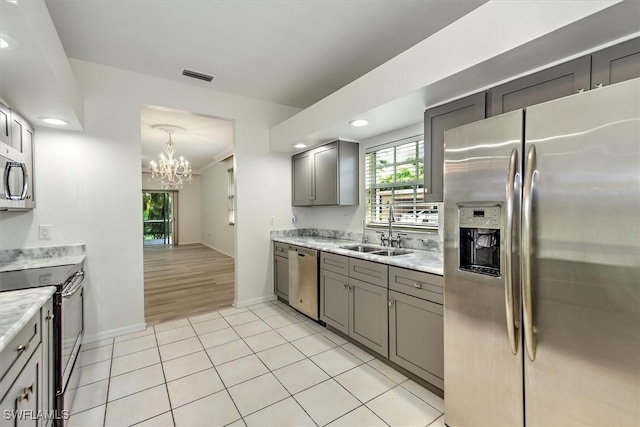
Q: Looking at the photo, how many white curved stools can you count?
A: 0